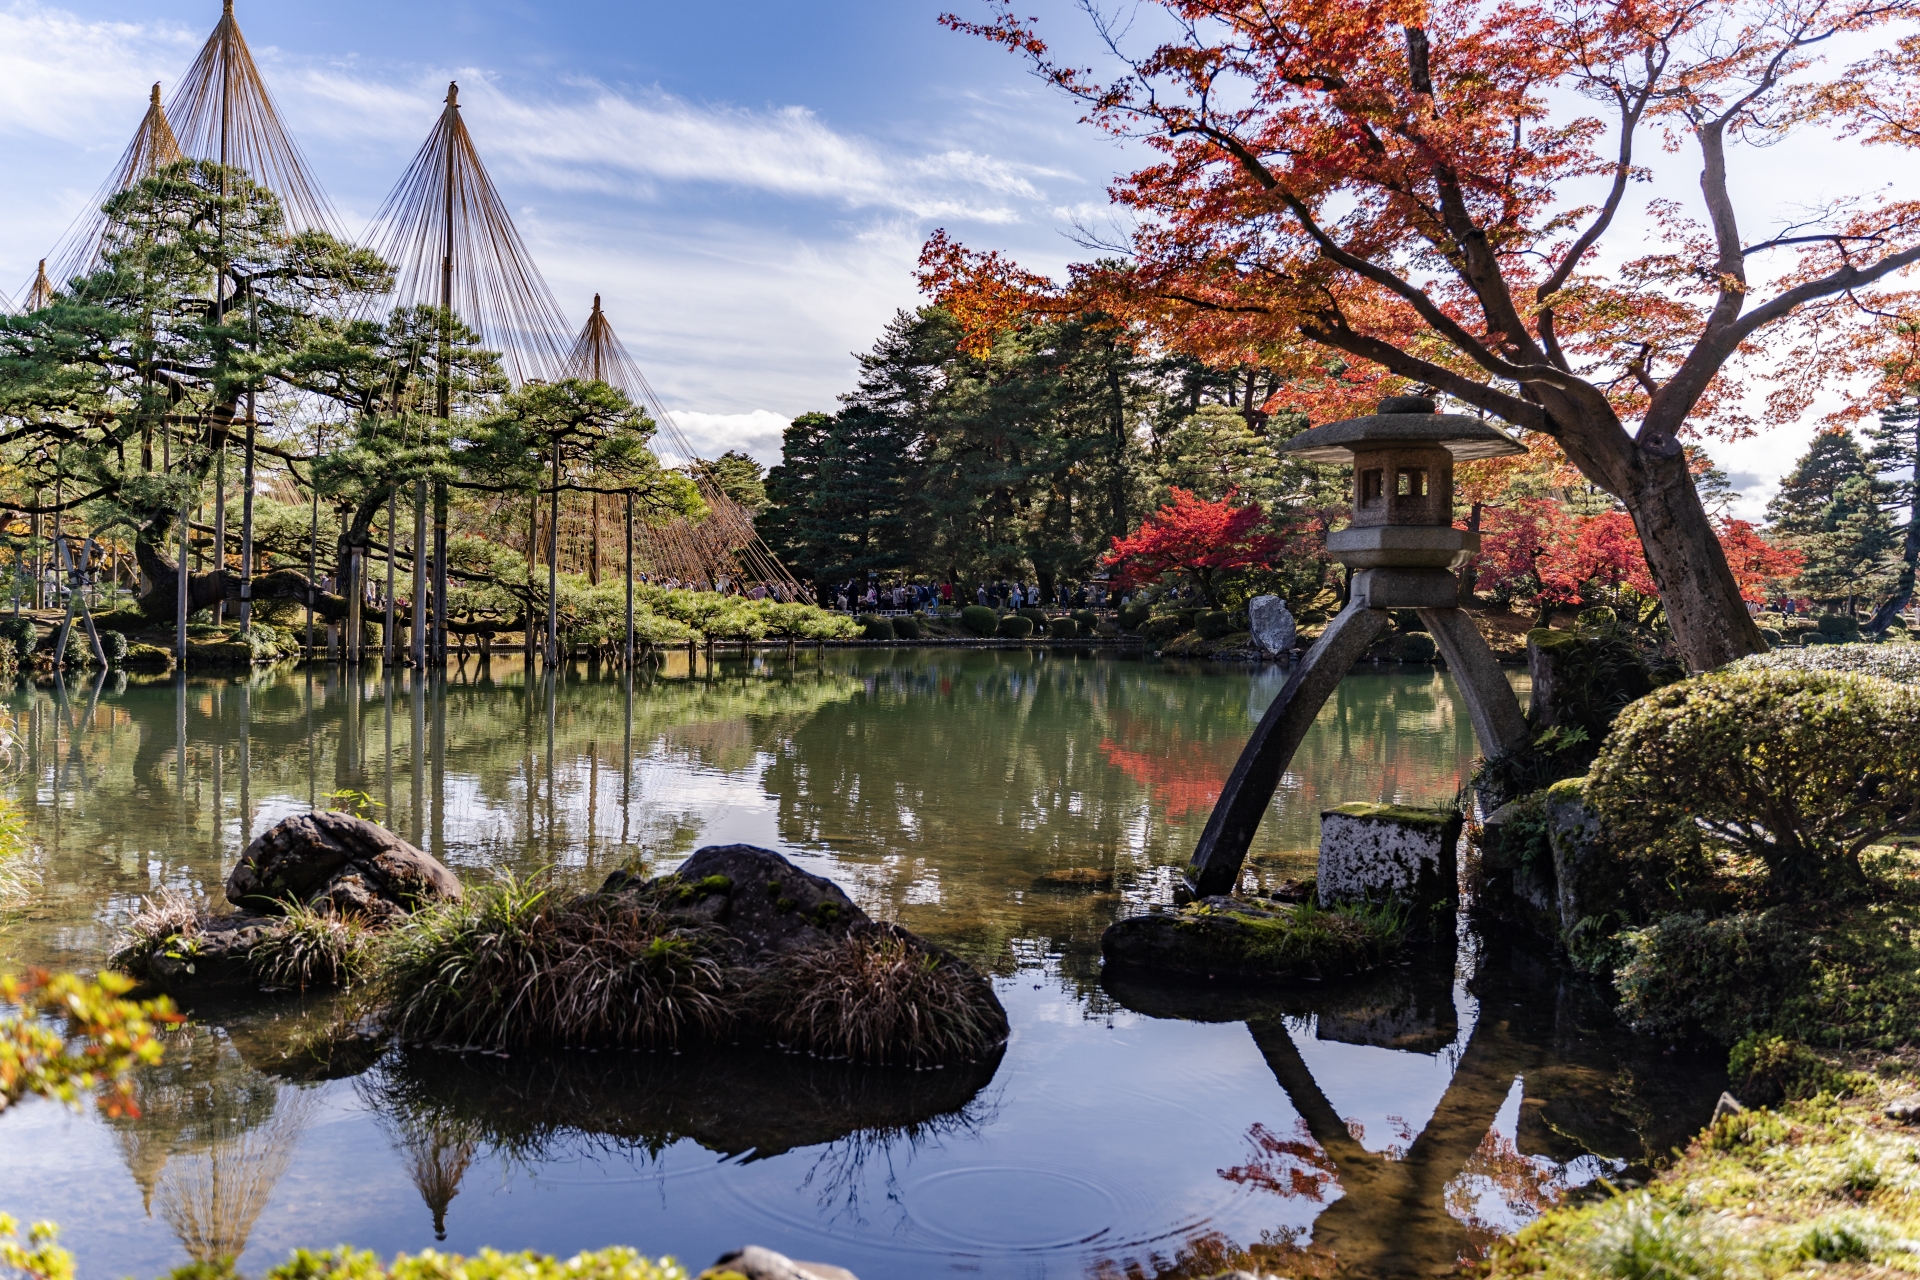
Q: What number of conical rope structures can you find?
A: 5